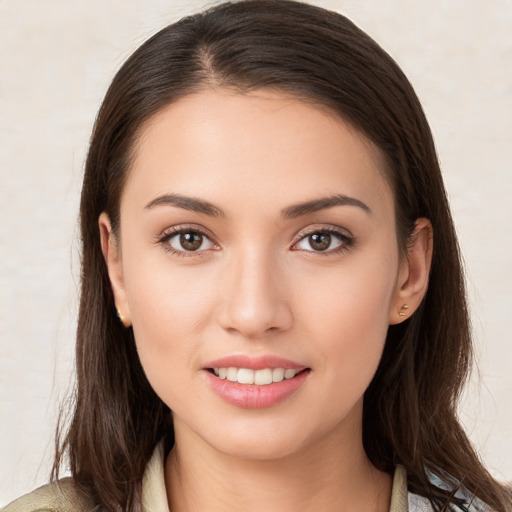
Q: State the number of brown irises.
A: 2